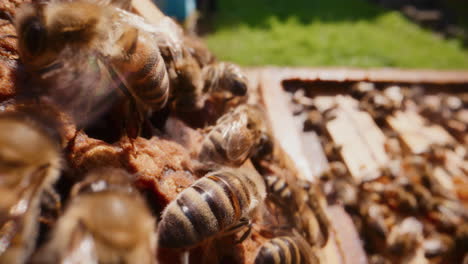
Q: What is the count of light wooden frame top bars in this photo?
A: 2